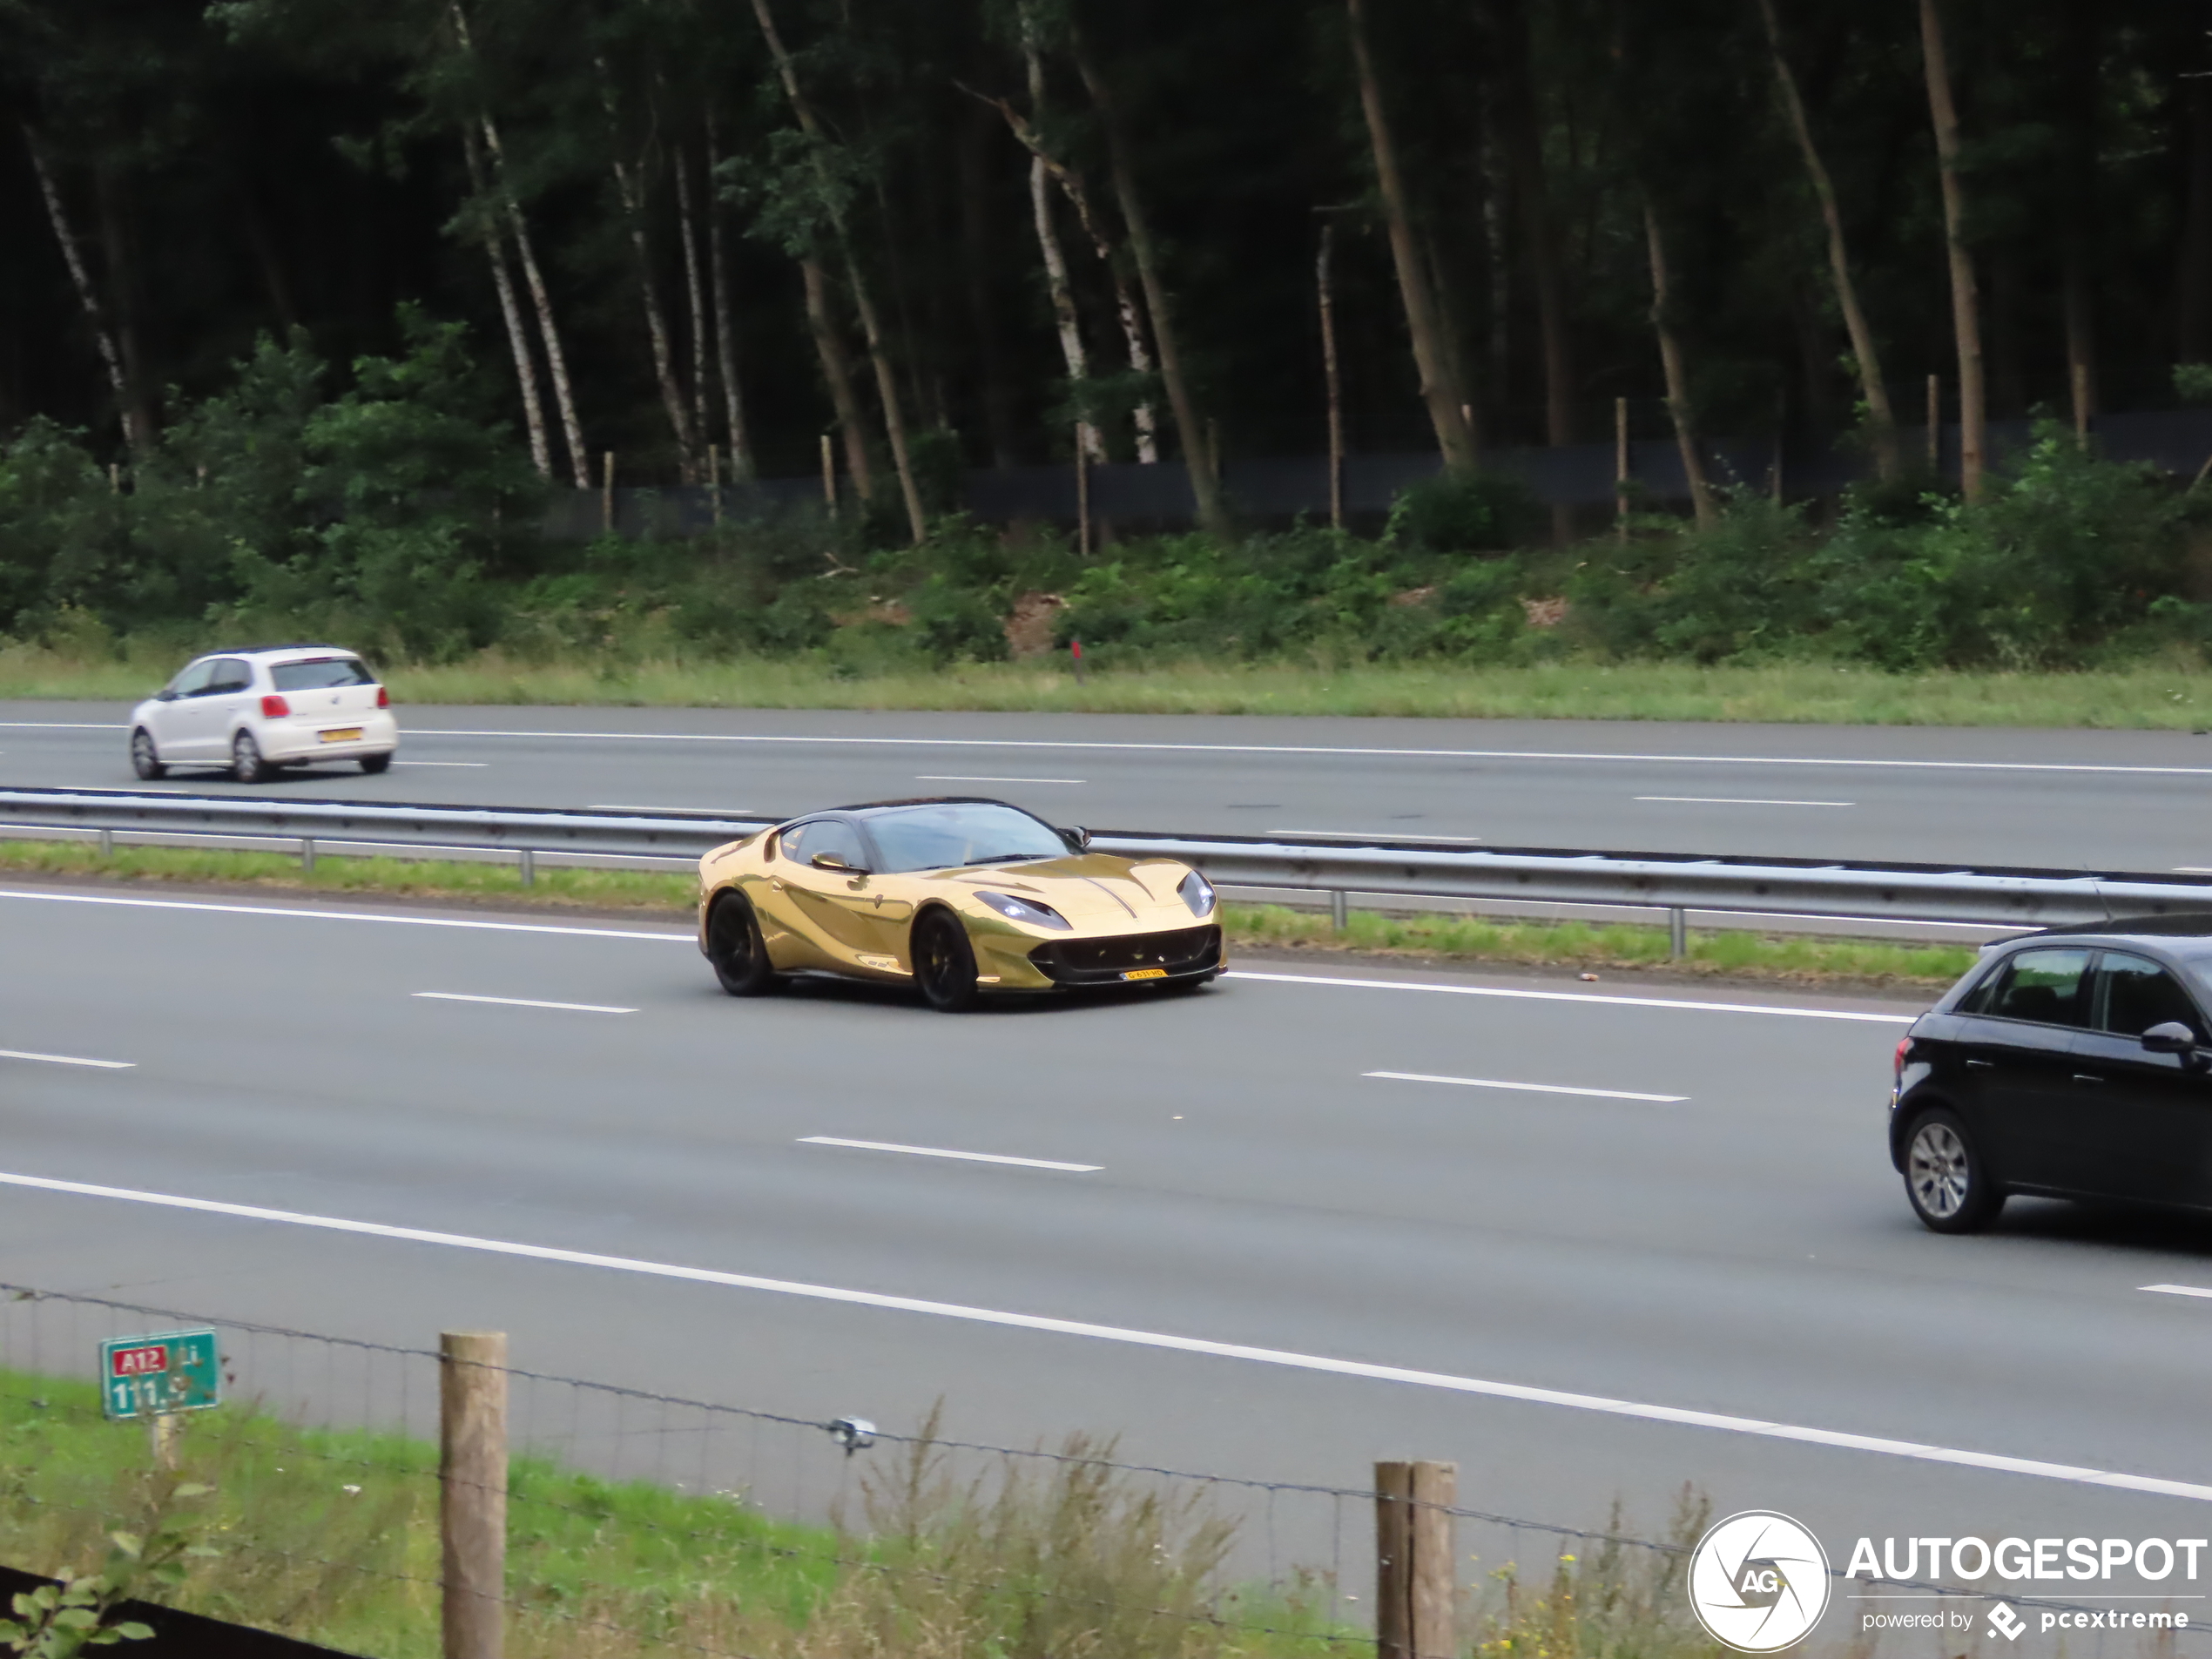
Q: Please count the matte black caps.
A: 2